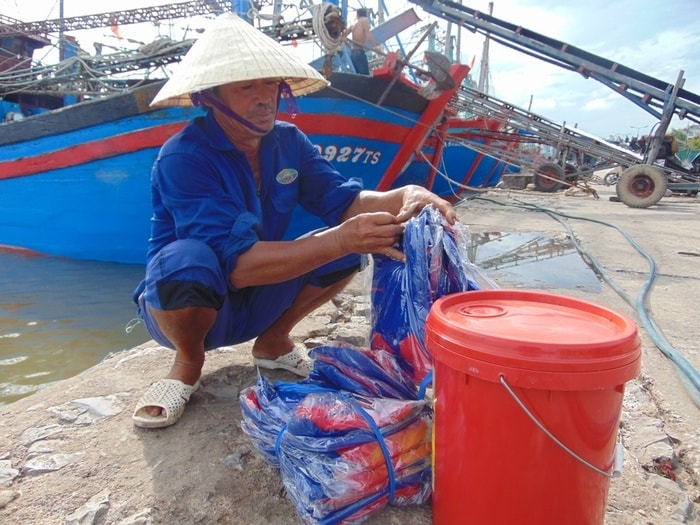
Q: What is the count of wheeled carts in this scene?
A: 2